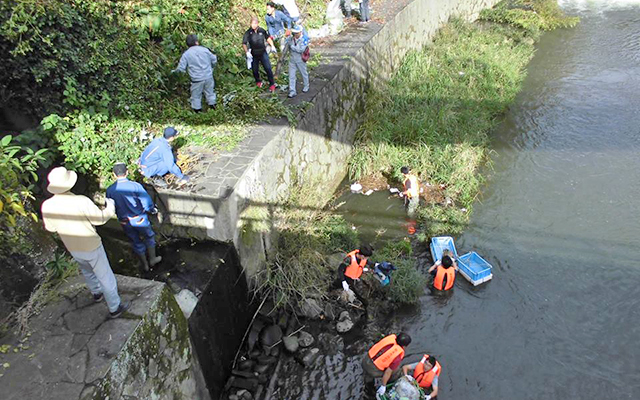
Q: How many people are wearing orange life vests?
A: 5